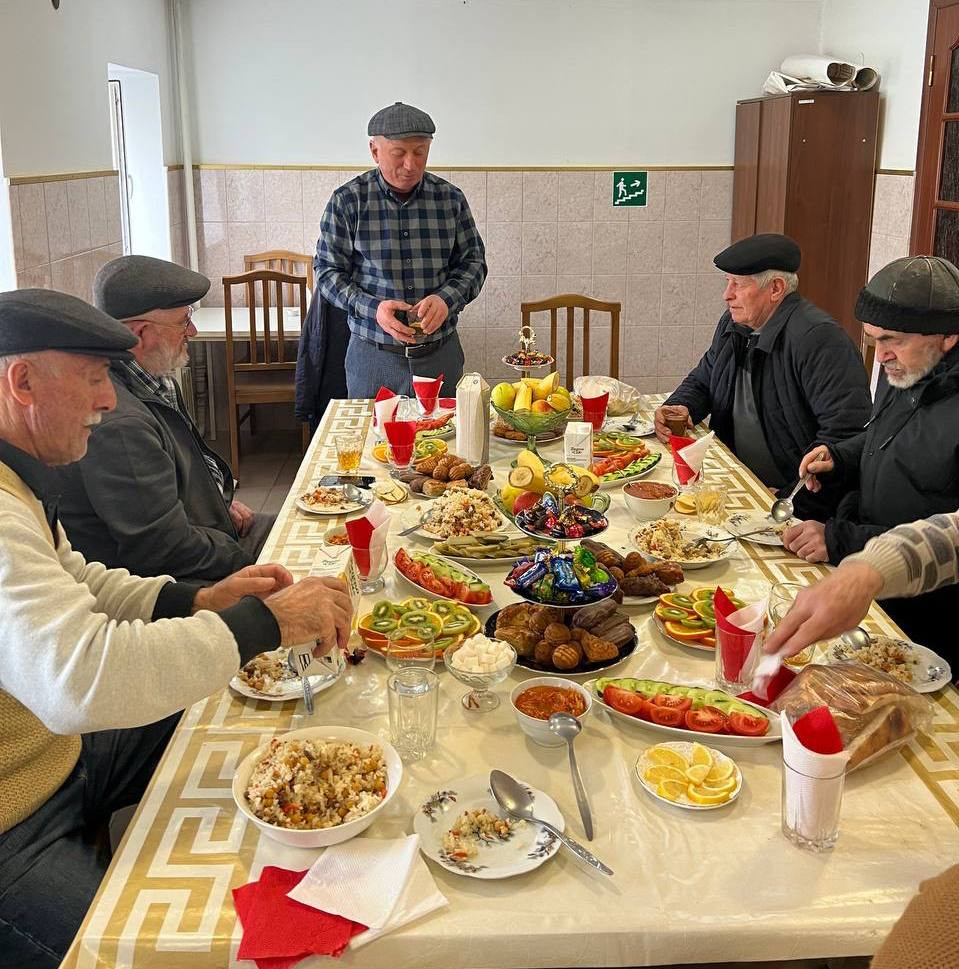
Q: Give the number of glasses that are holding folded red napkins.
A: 8